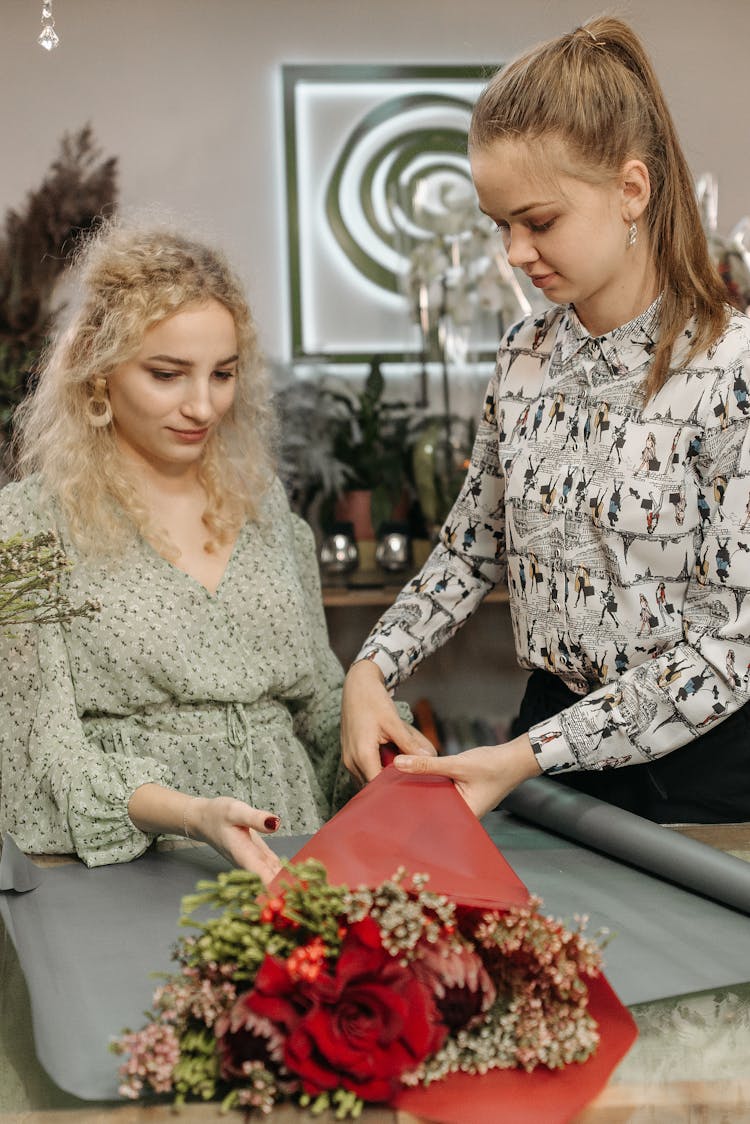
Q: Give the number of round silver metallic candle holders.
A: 2